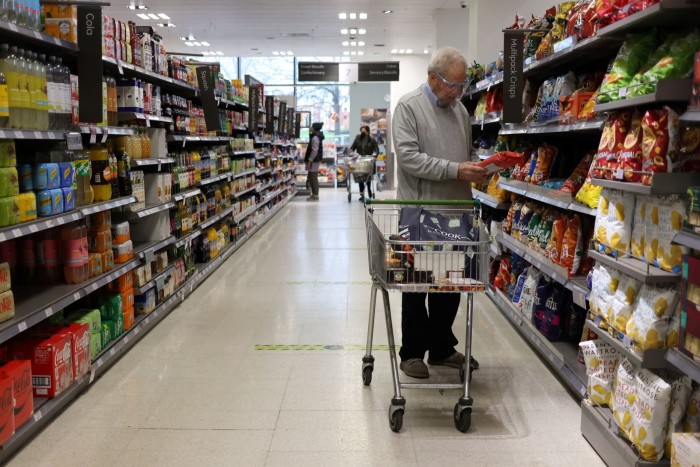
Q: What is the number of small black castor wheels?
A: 4